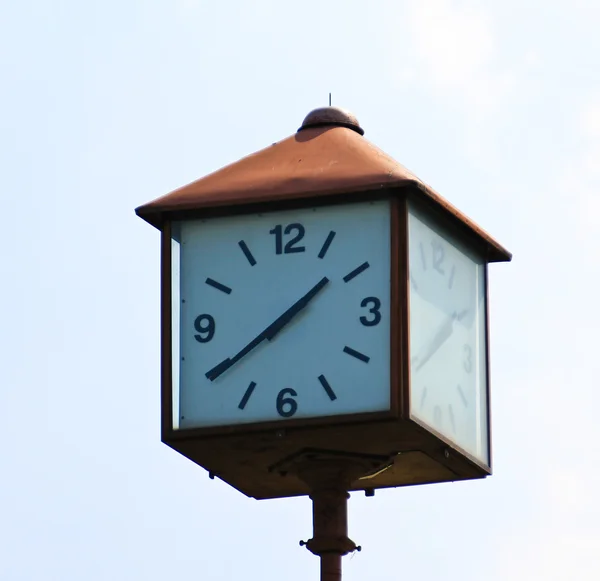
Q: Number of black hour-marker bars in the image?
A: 8